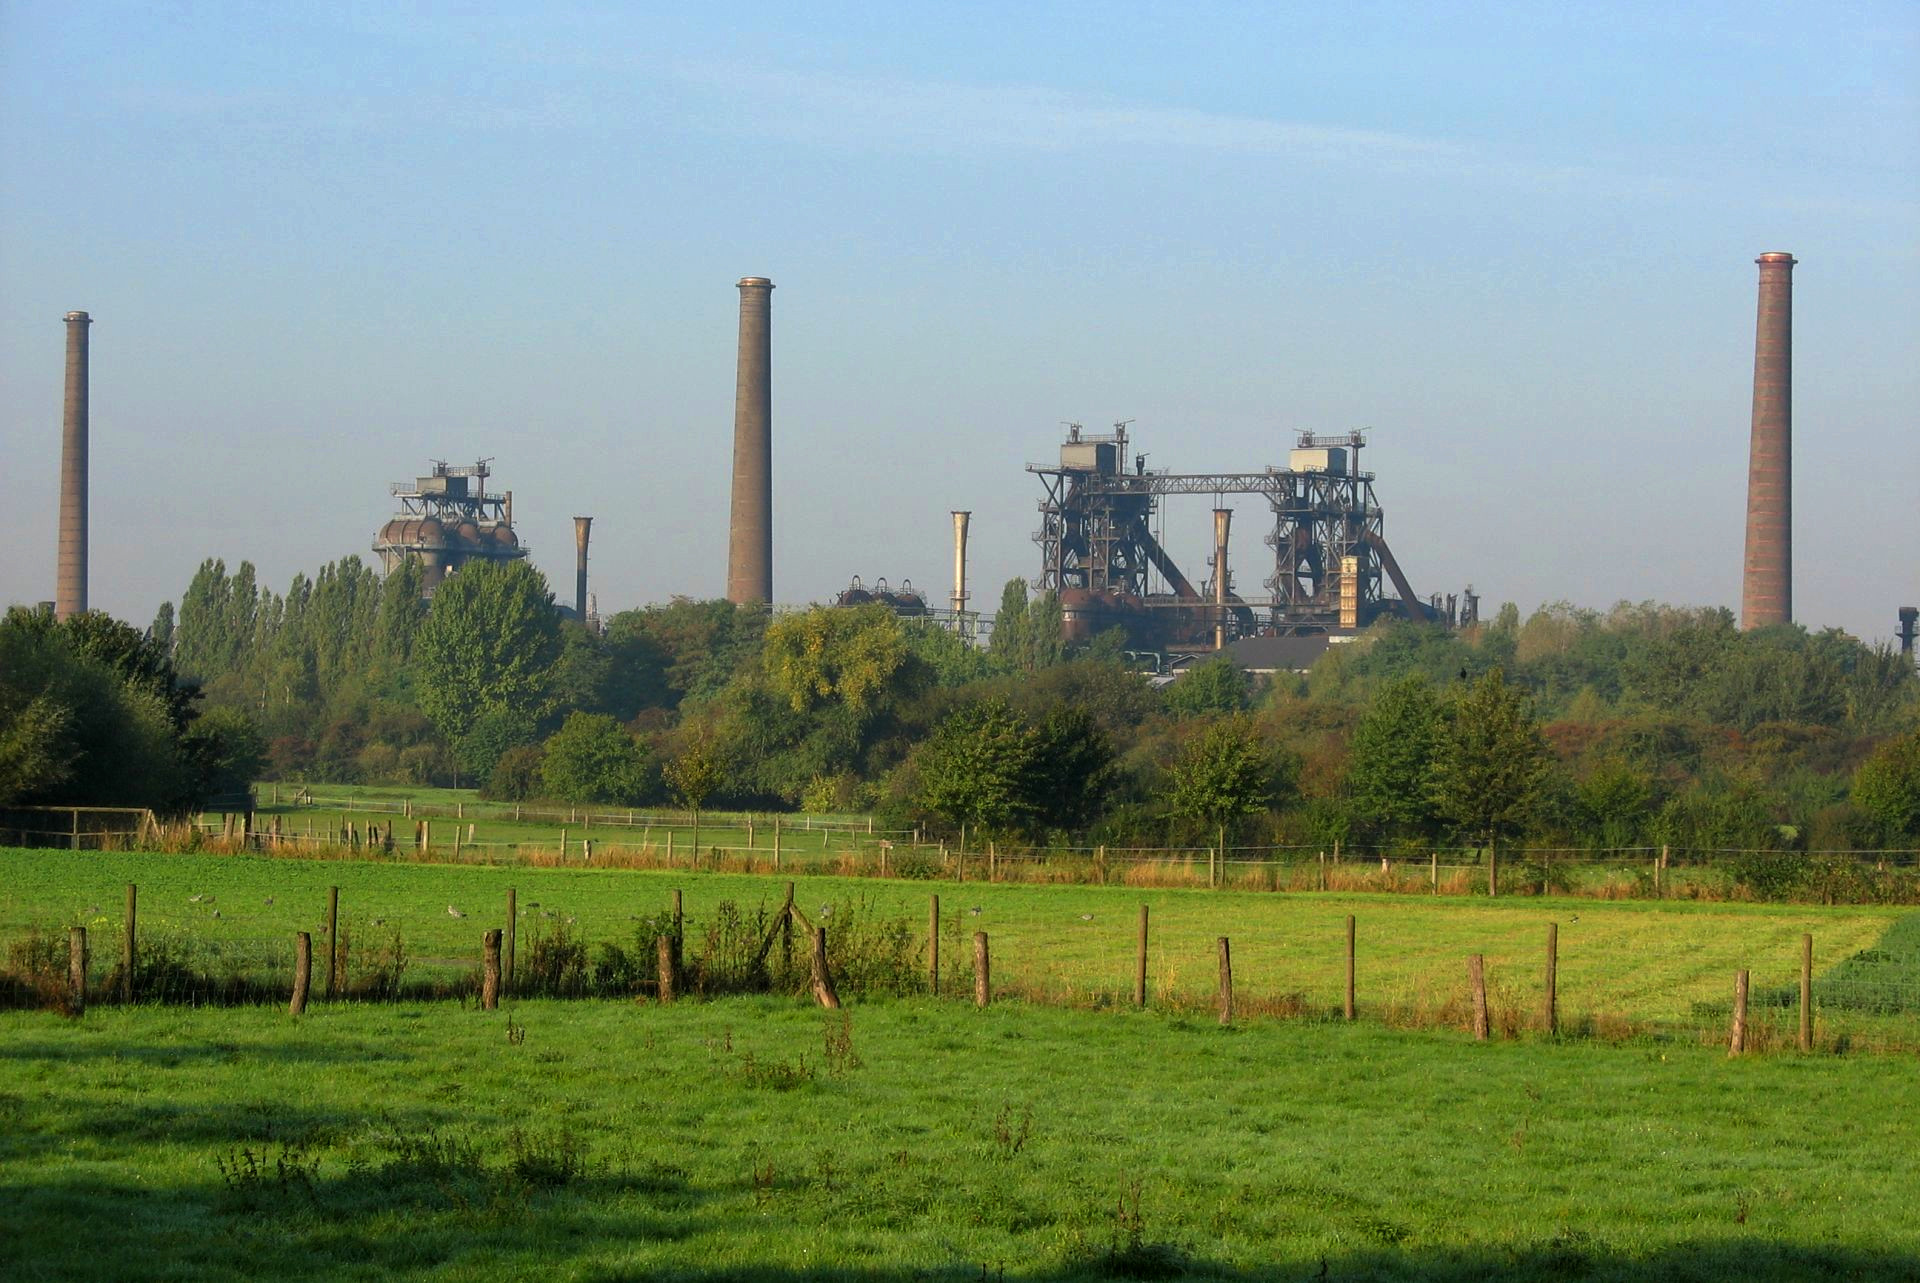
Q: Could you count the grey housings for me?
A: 3